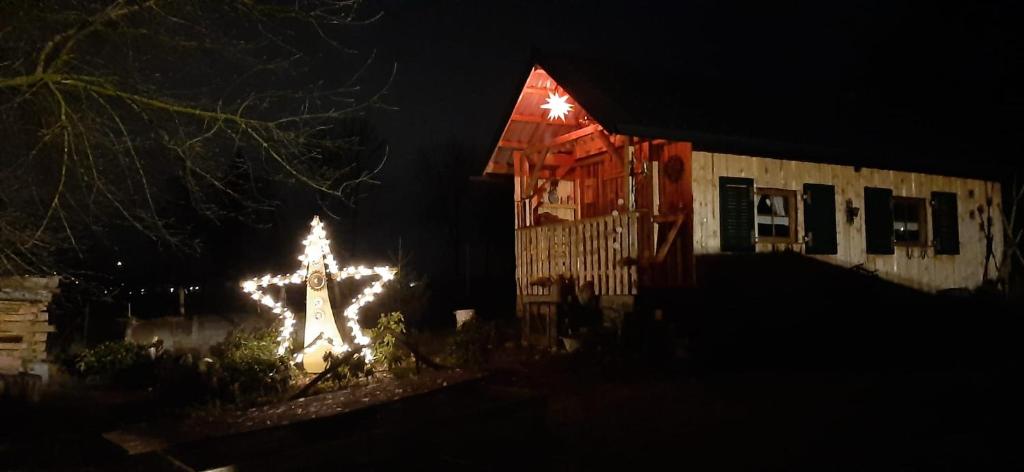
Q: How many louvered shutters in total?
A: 4